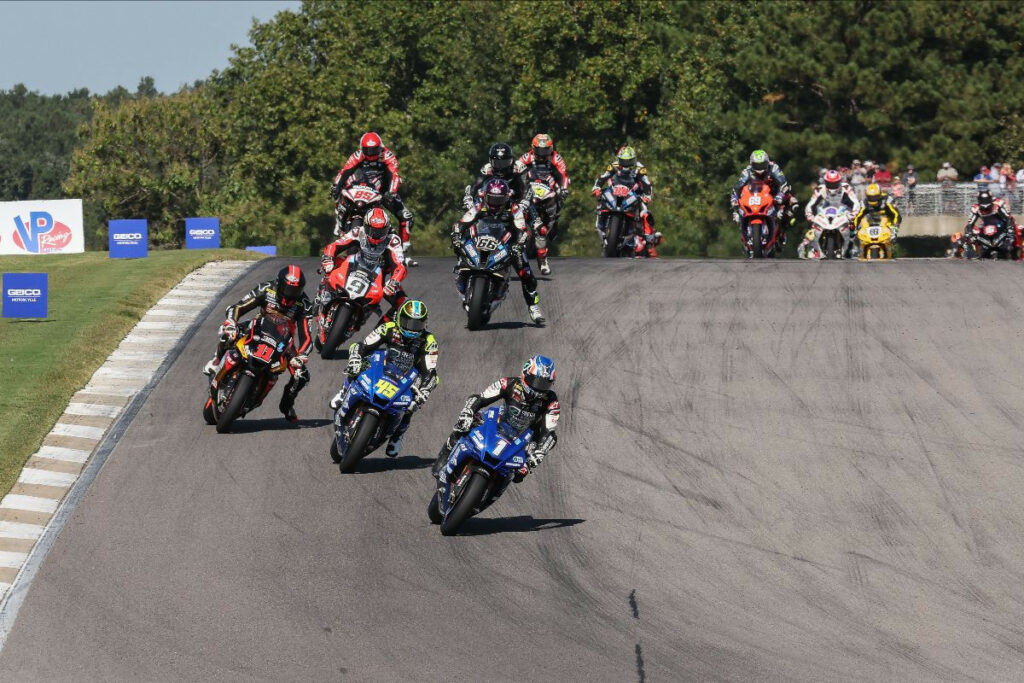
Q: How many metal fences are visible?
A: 1